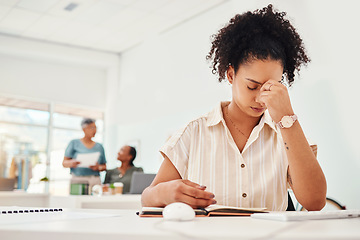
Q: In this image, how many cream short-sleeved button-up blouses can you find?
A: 1